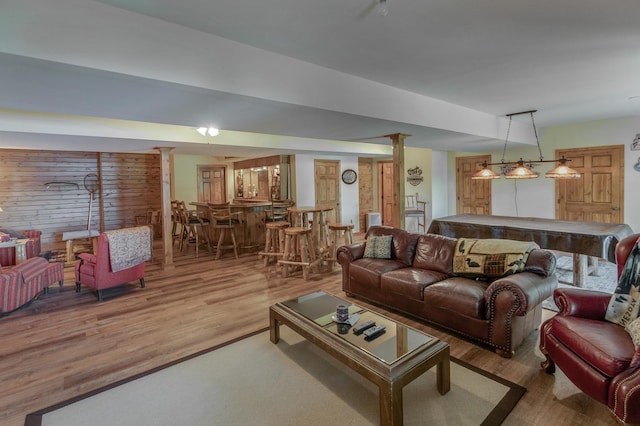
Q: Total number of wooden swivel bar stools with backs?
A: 4